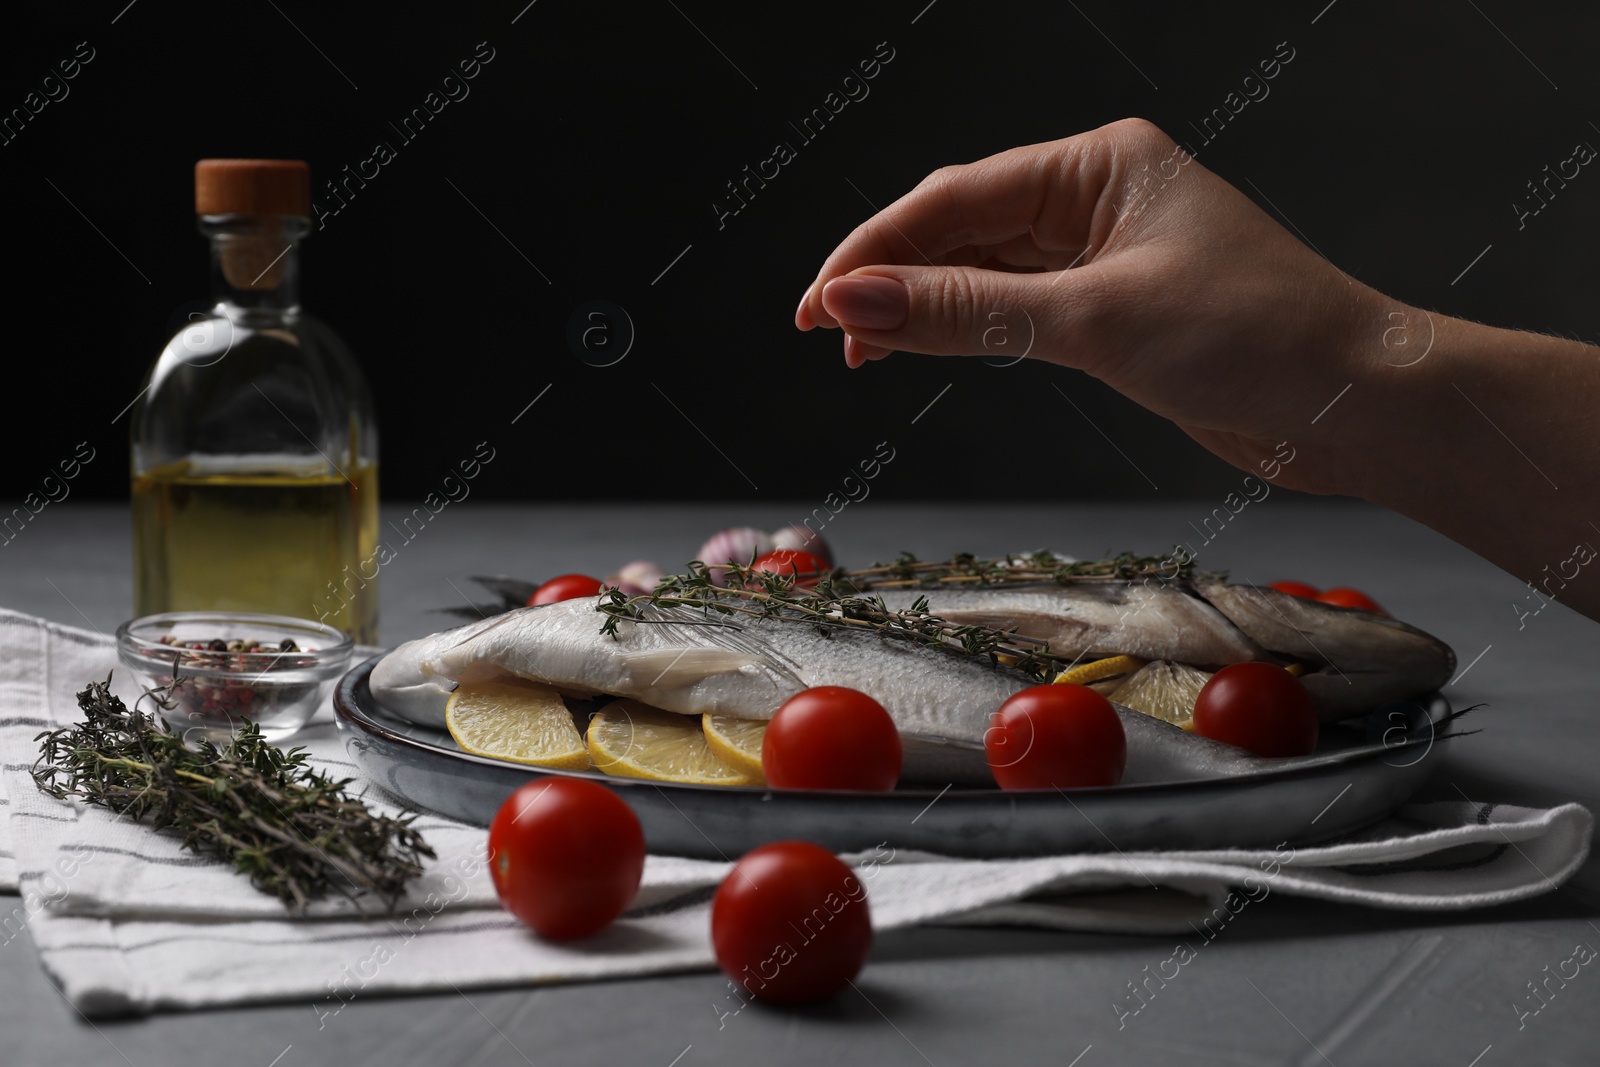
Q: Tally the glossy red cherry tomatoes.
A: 9